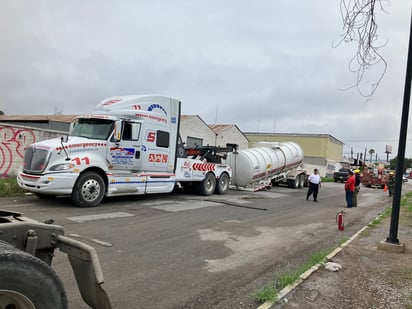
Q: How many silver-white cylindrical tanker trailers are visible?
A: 1